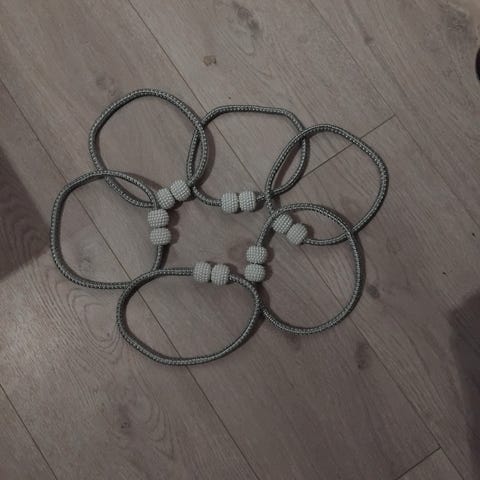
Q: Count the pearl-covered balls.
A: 12